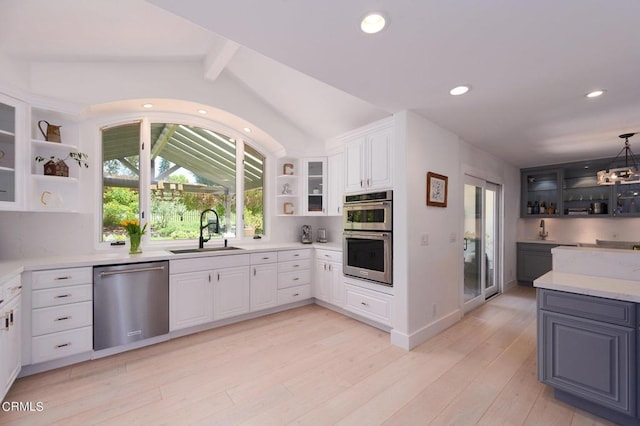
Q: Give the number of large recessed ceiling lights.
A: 3